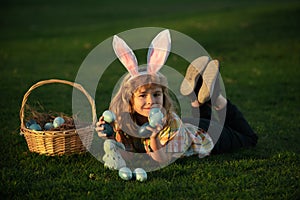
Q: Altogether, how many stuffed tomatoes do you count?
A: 0